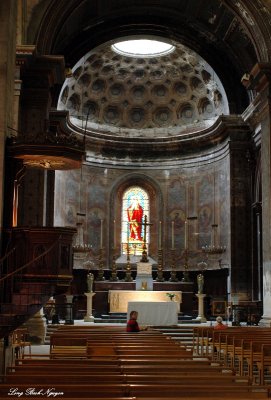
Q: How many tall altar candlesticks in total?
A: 6